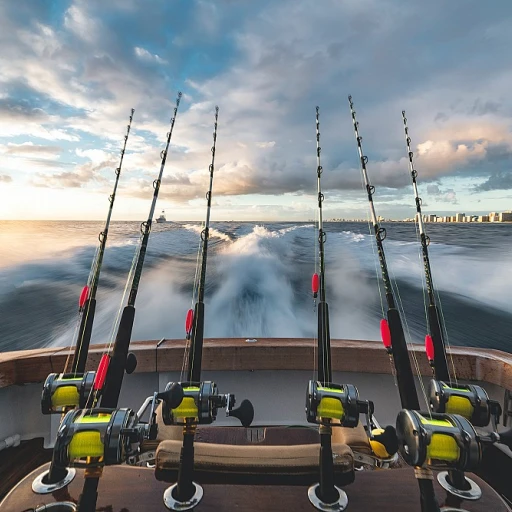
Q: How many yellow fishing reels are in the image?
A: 6